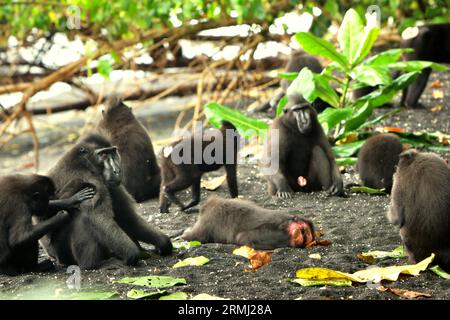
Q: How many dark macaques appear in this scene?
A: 10